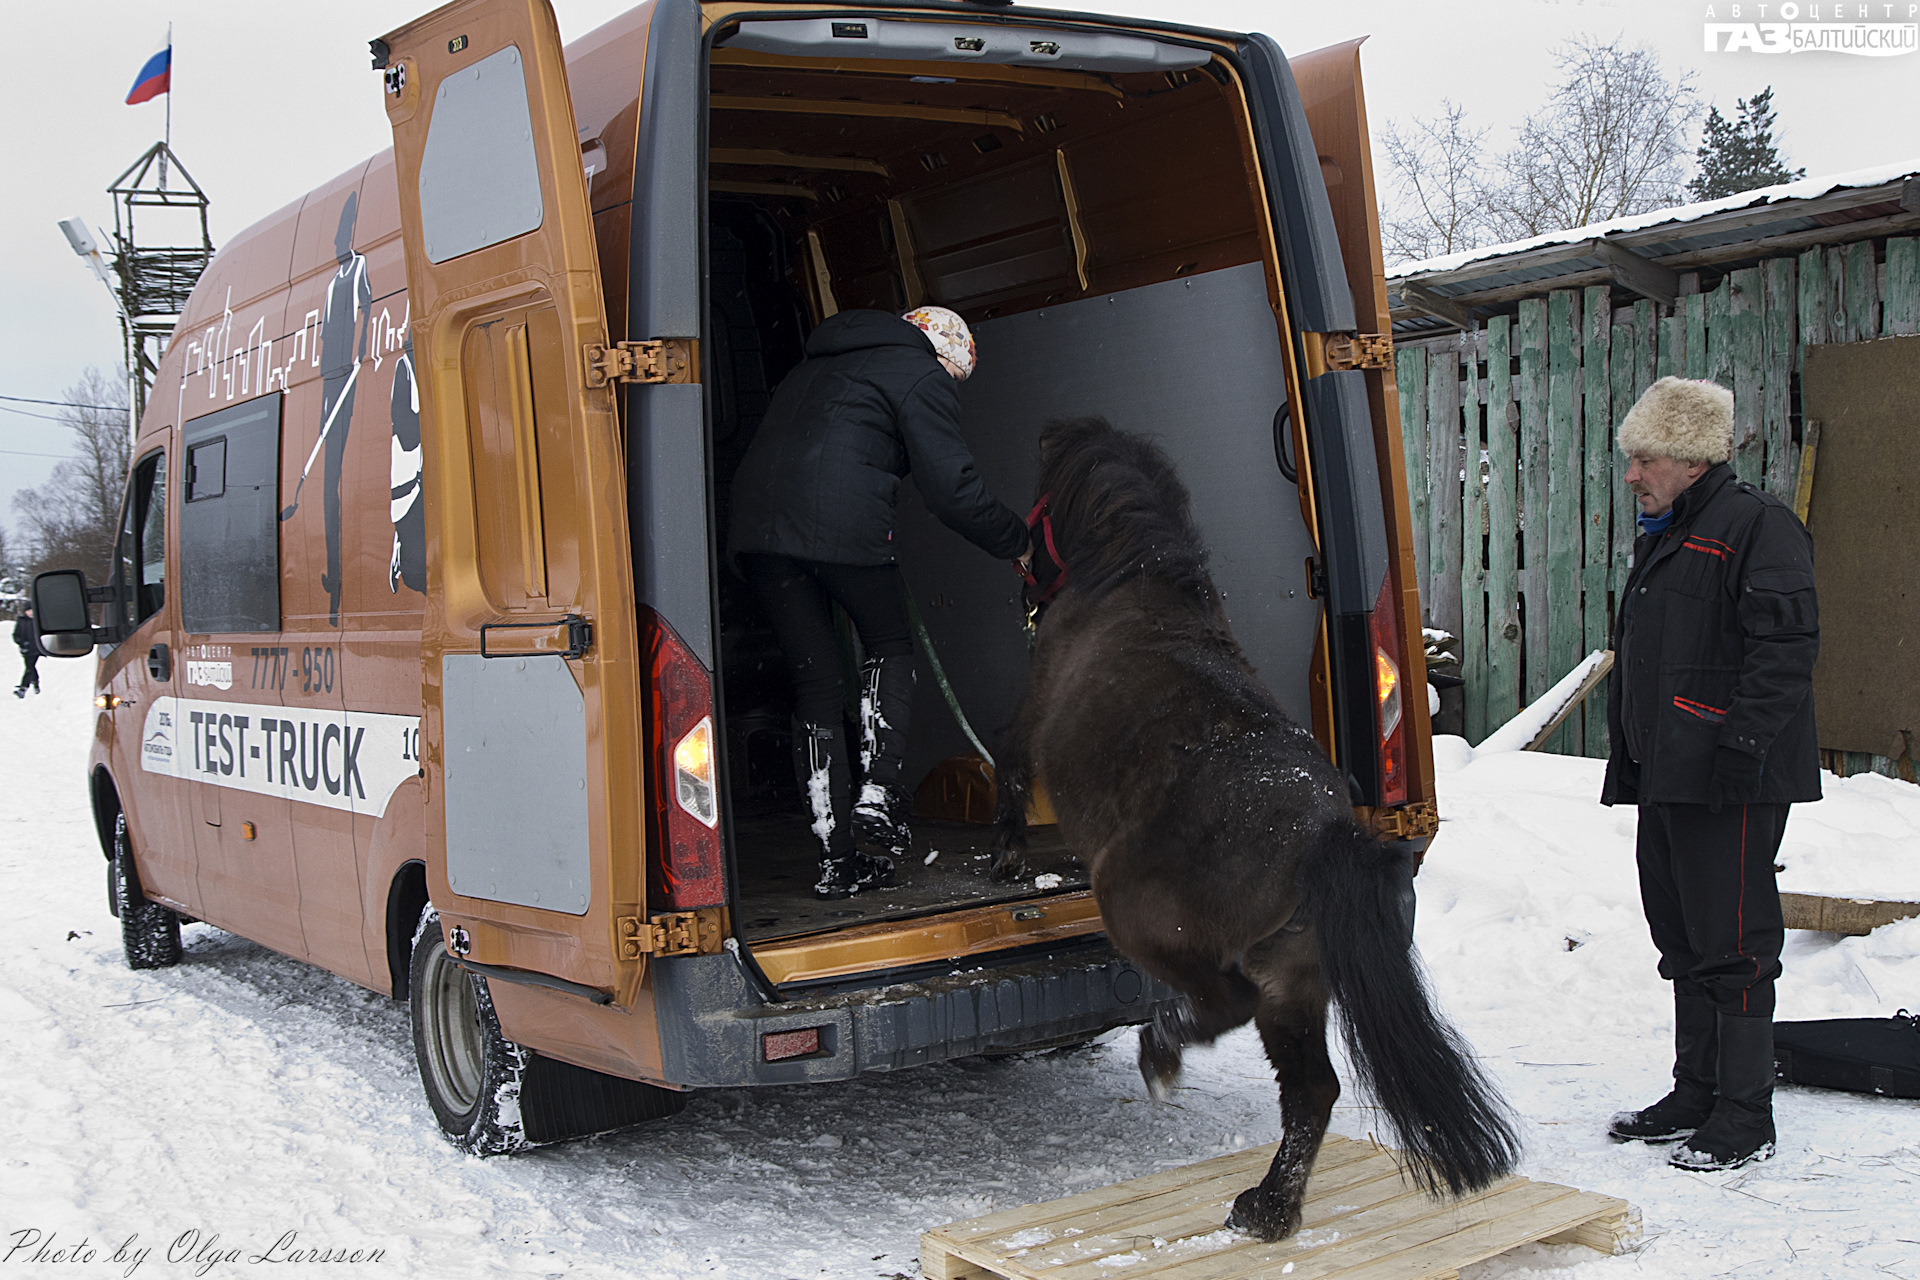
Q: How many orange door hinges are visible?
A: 4